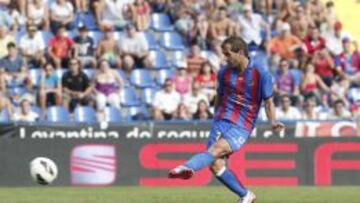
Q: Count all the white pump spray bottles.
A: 0